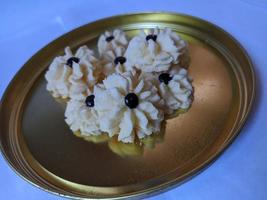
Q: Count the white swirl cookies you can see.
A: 7